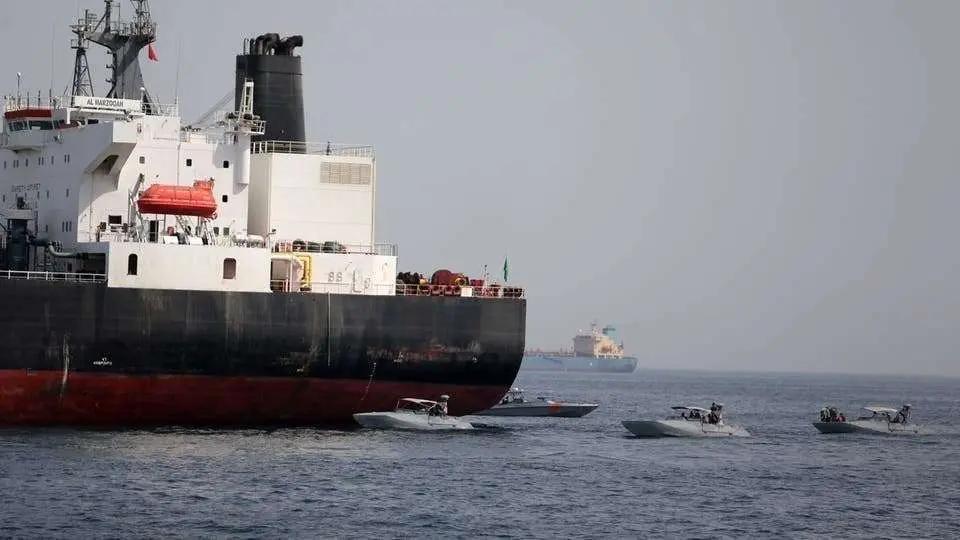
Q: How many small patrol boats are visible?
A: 4